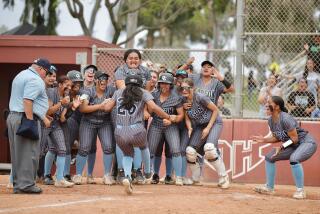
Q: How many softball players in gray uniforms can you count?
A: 13